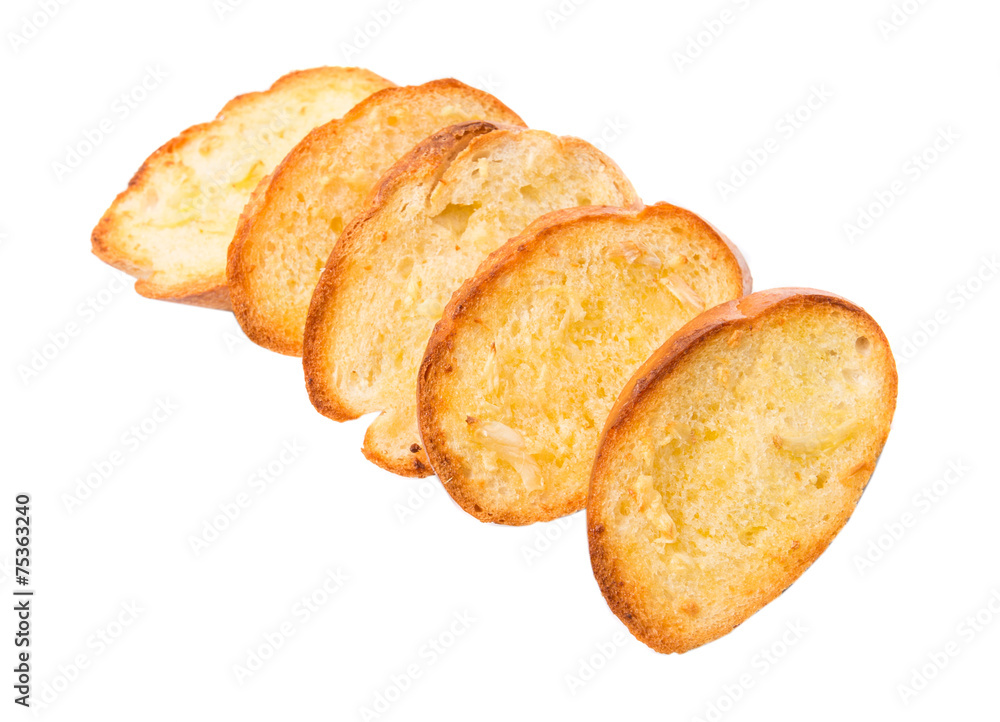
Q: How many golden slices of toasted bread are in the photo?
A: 5